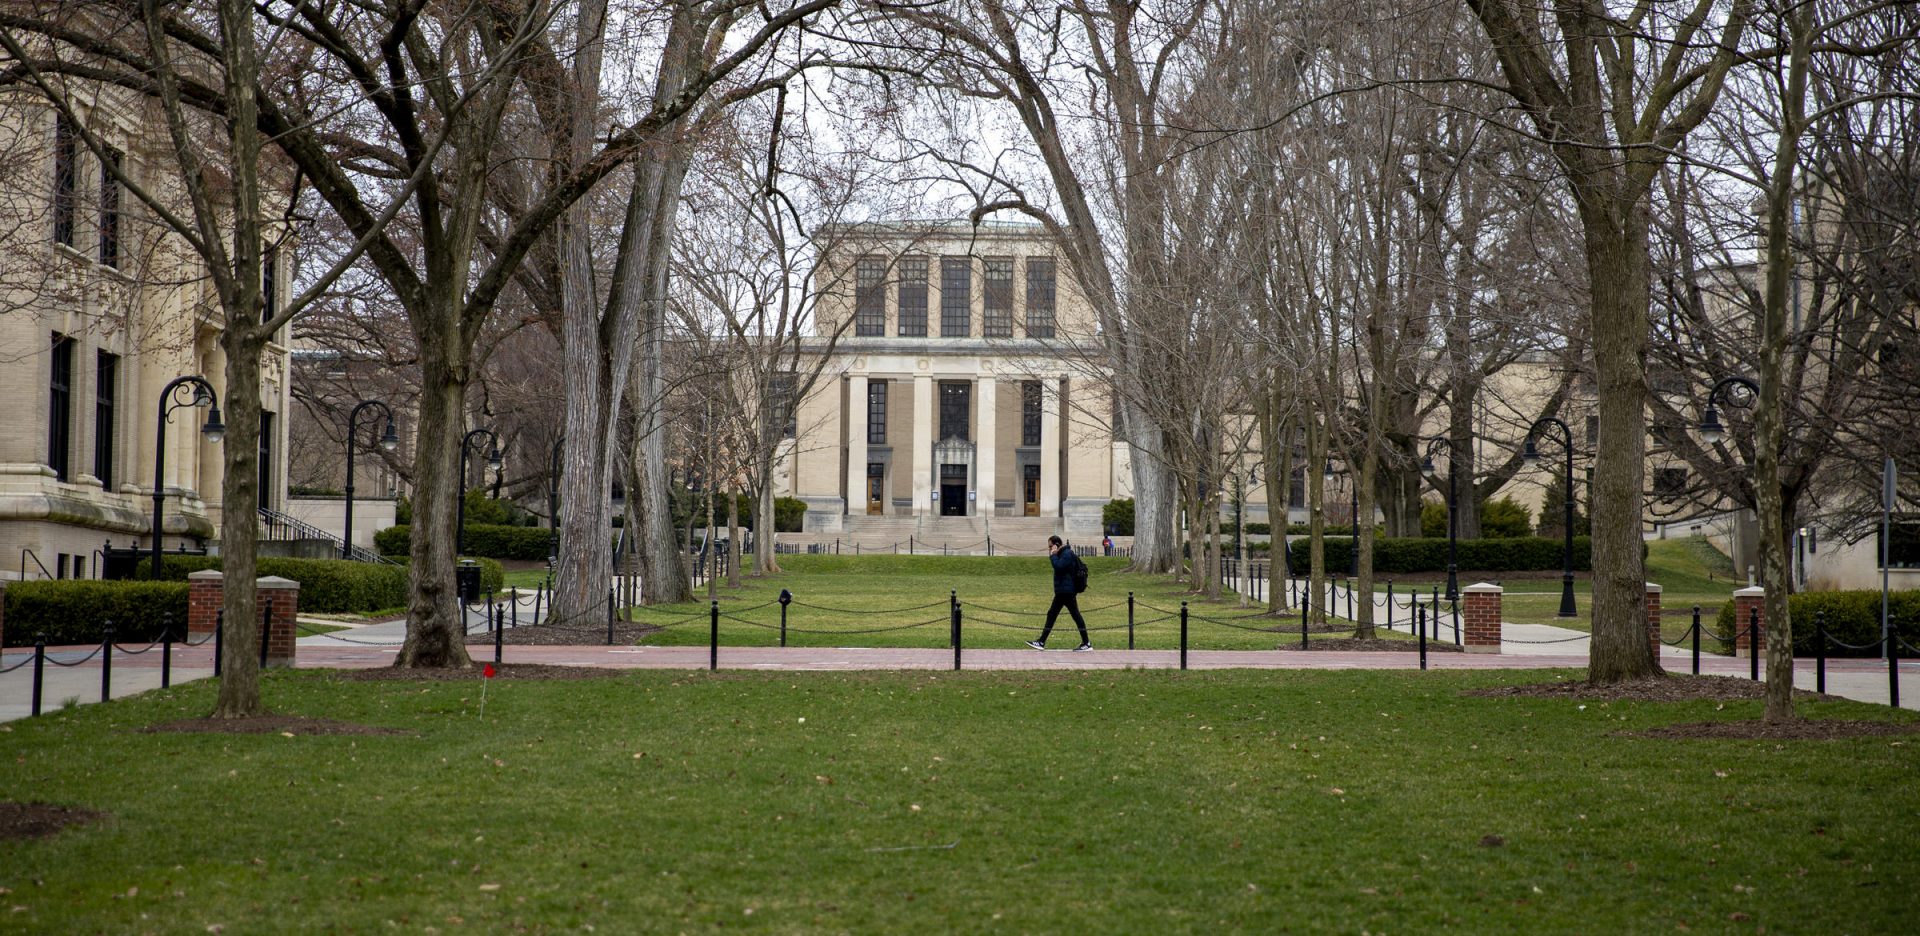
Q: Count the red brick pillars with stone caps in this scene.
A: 5